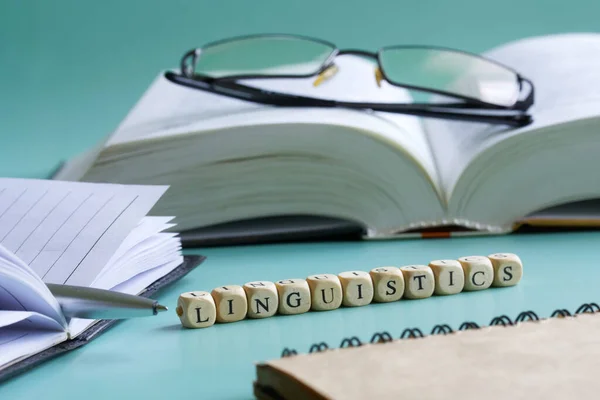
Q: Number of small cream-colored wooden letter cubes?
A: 11